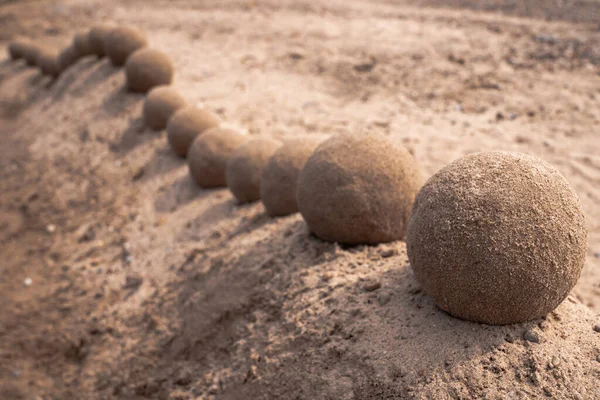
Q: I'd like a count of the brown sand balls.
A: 15